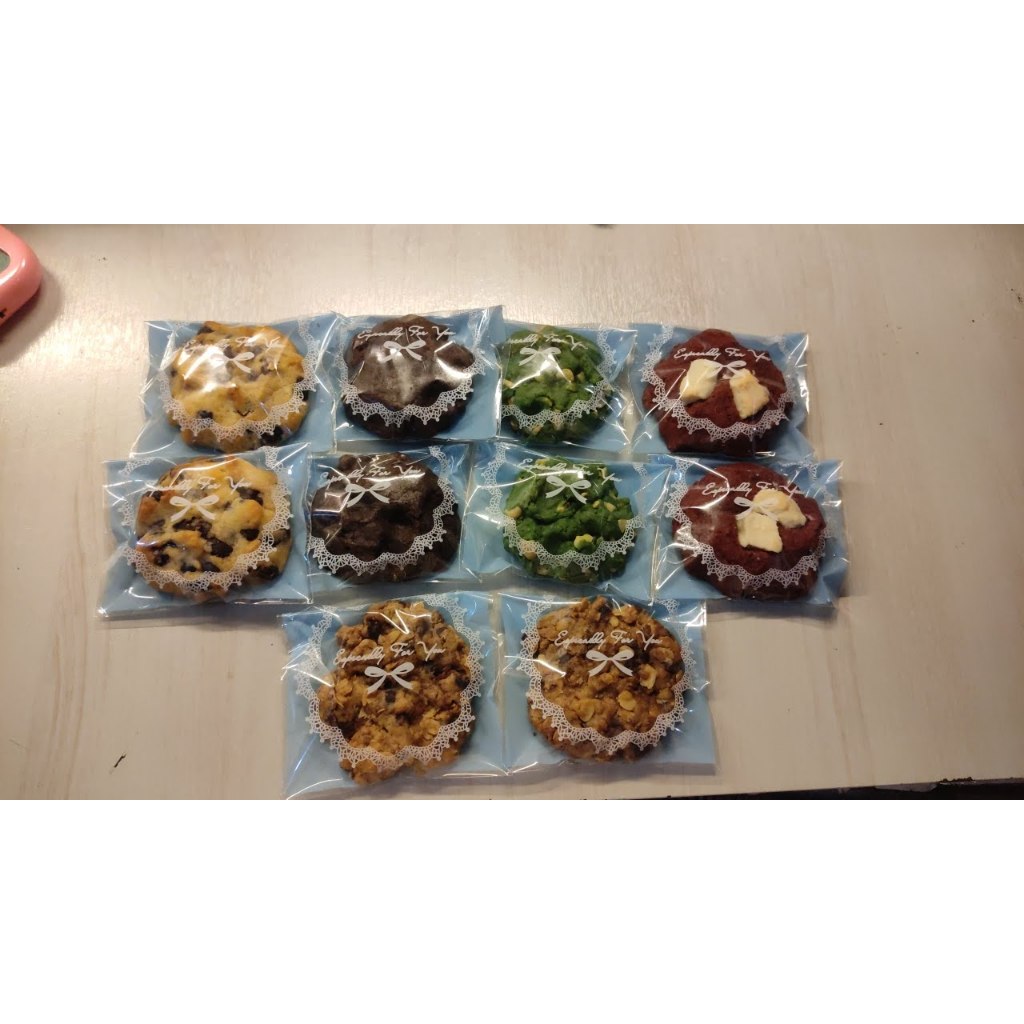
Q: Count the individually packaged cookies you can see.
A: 10